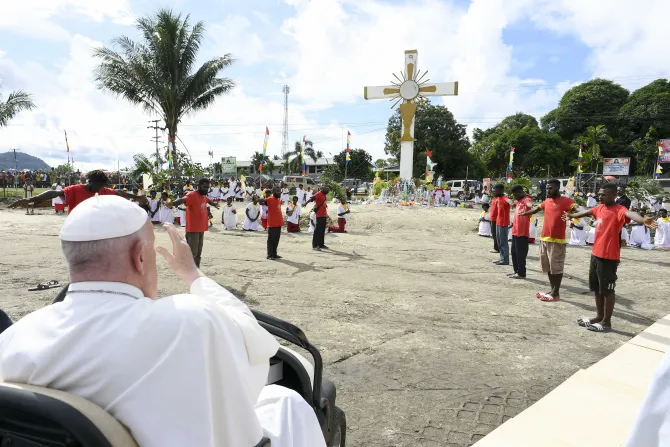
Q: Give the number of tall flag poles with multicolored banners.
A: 9